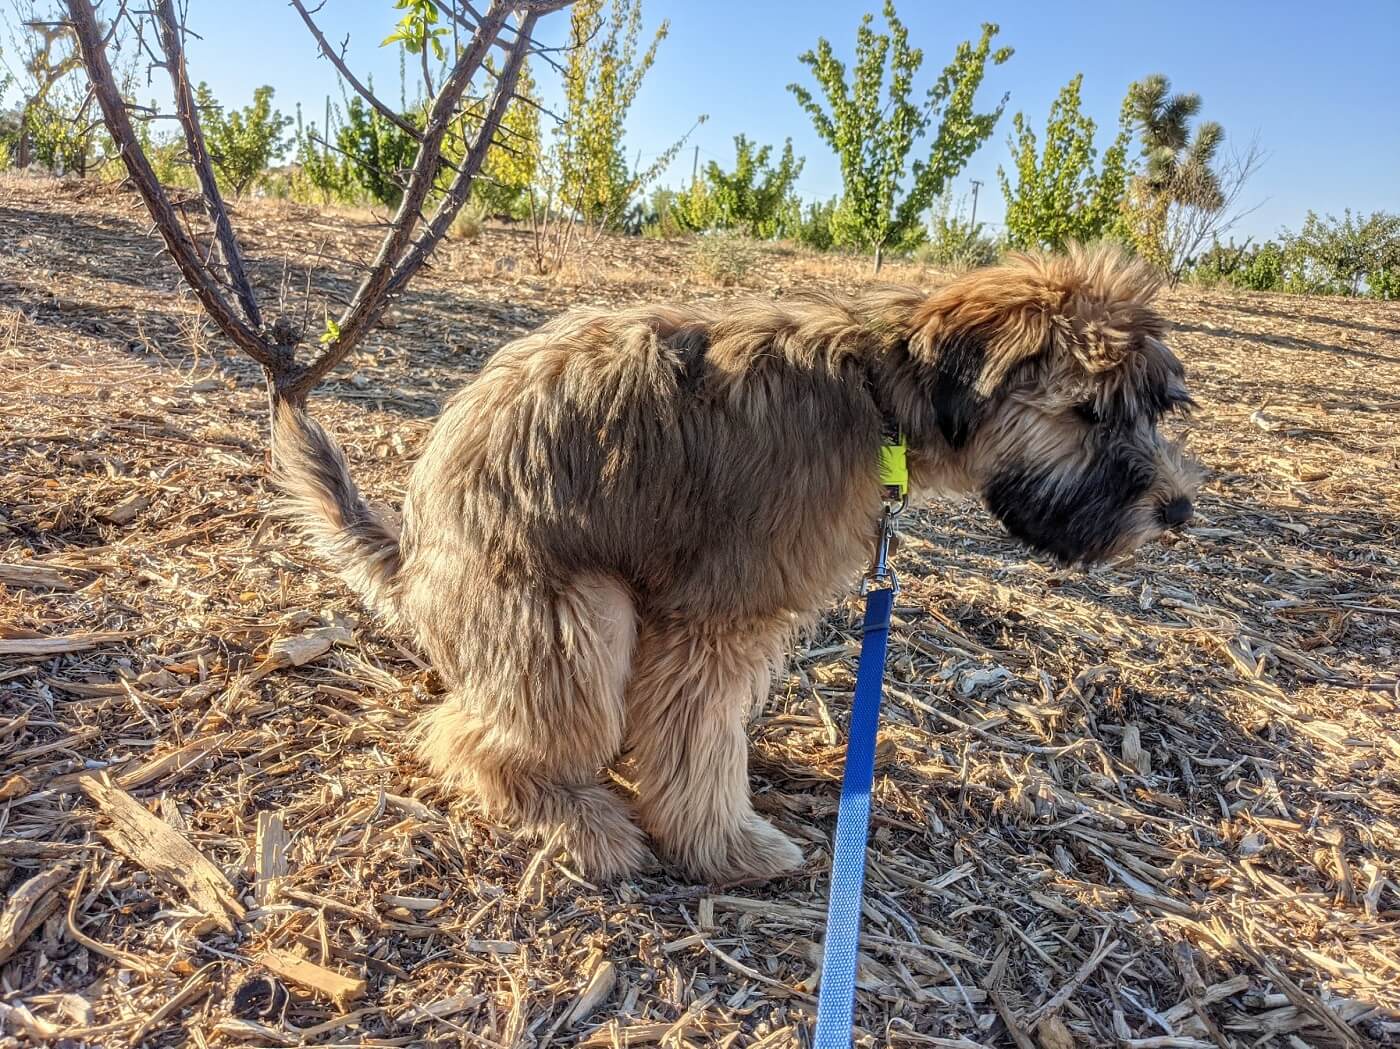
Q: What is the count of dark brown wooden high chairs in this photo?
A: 0